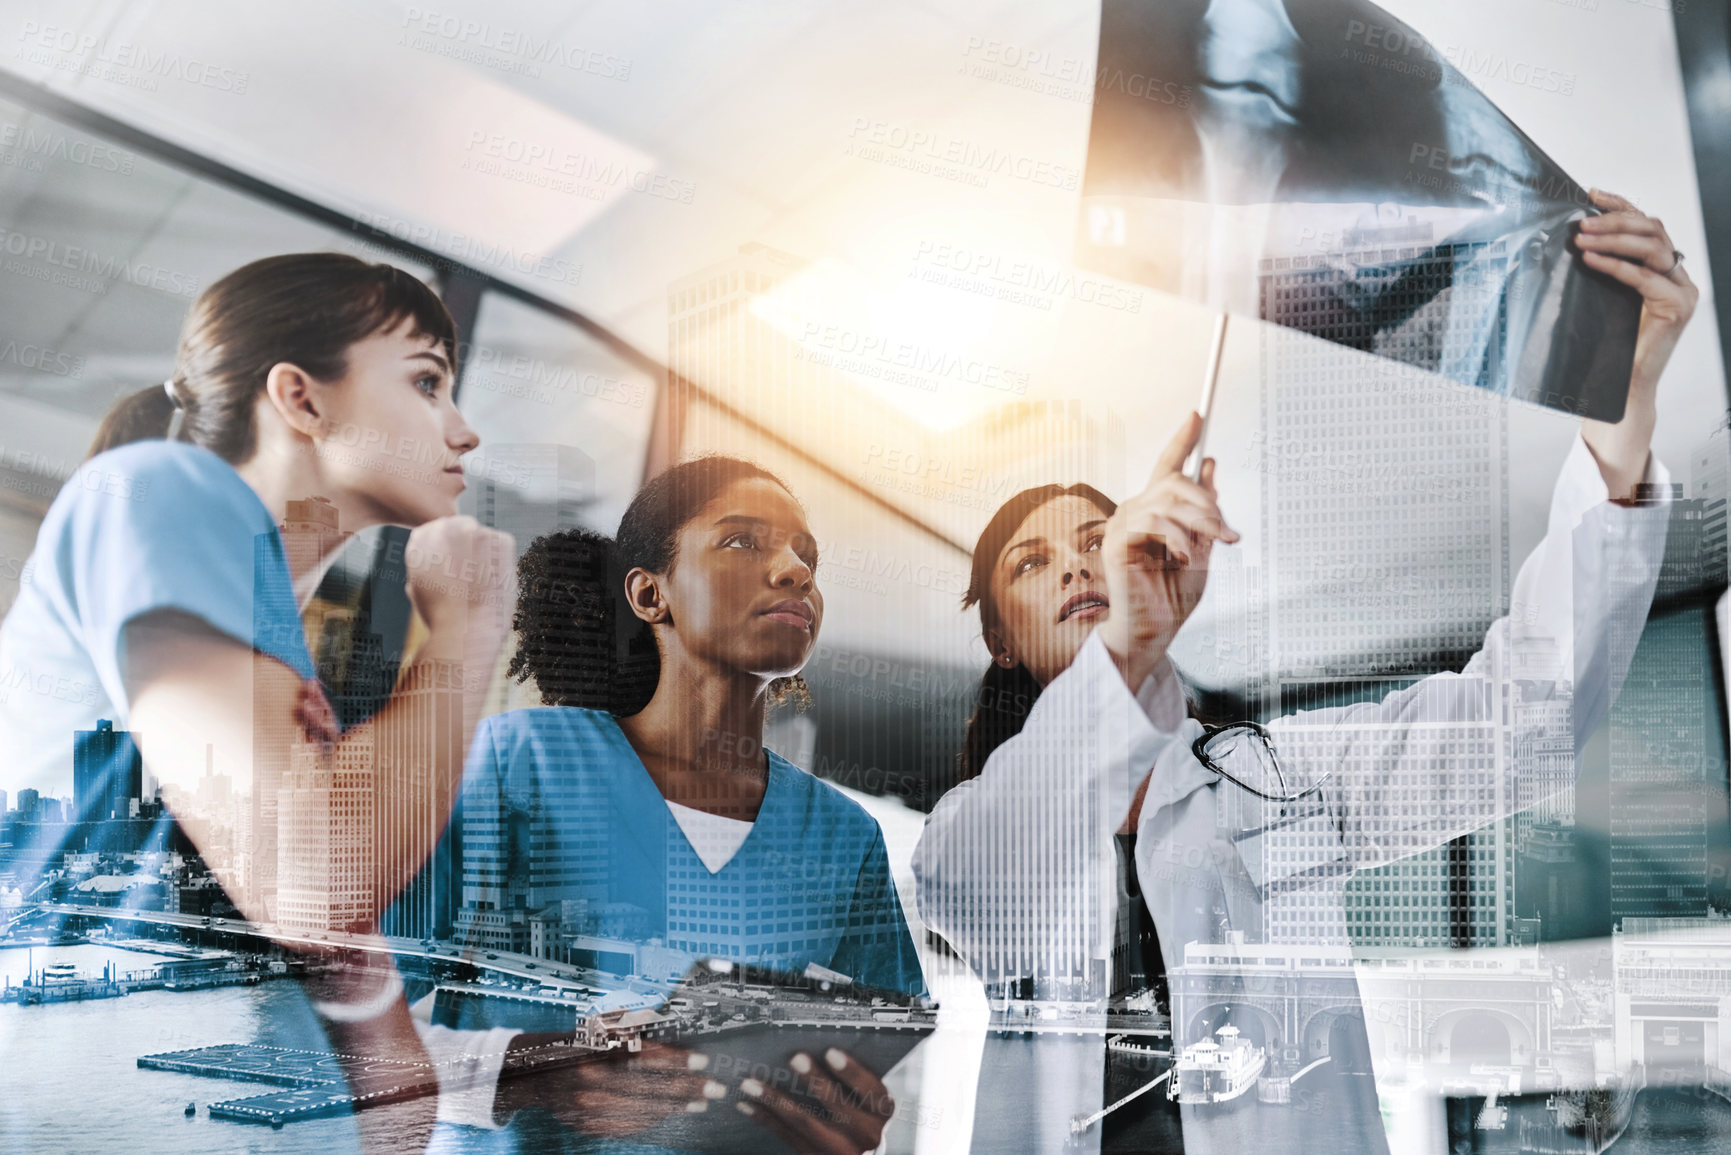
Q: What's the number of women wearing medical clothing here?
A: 3